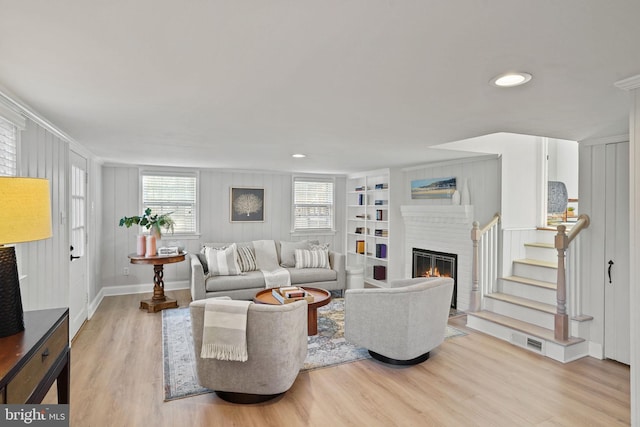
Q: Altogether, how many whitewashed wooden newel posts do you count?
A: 2